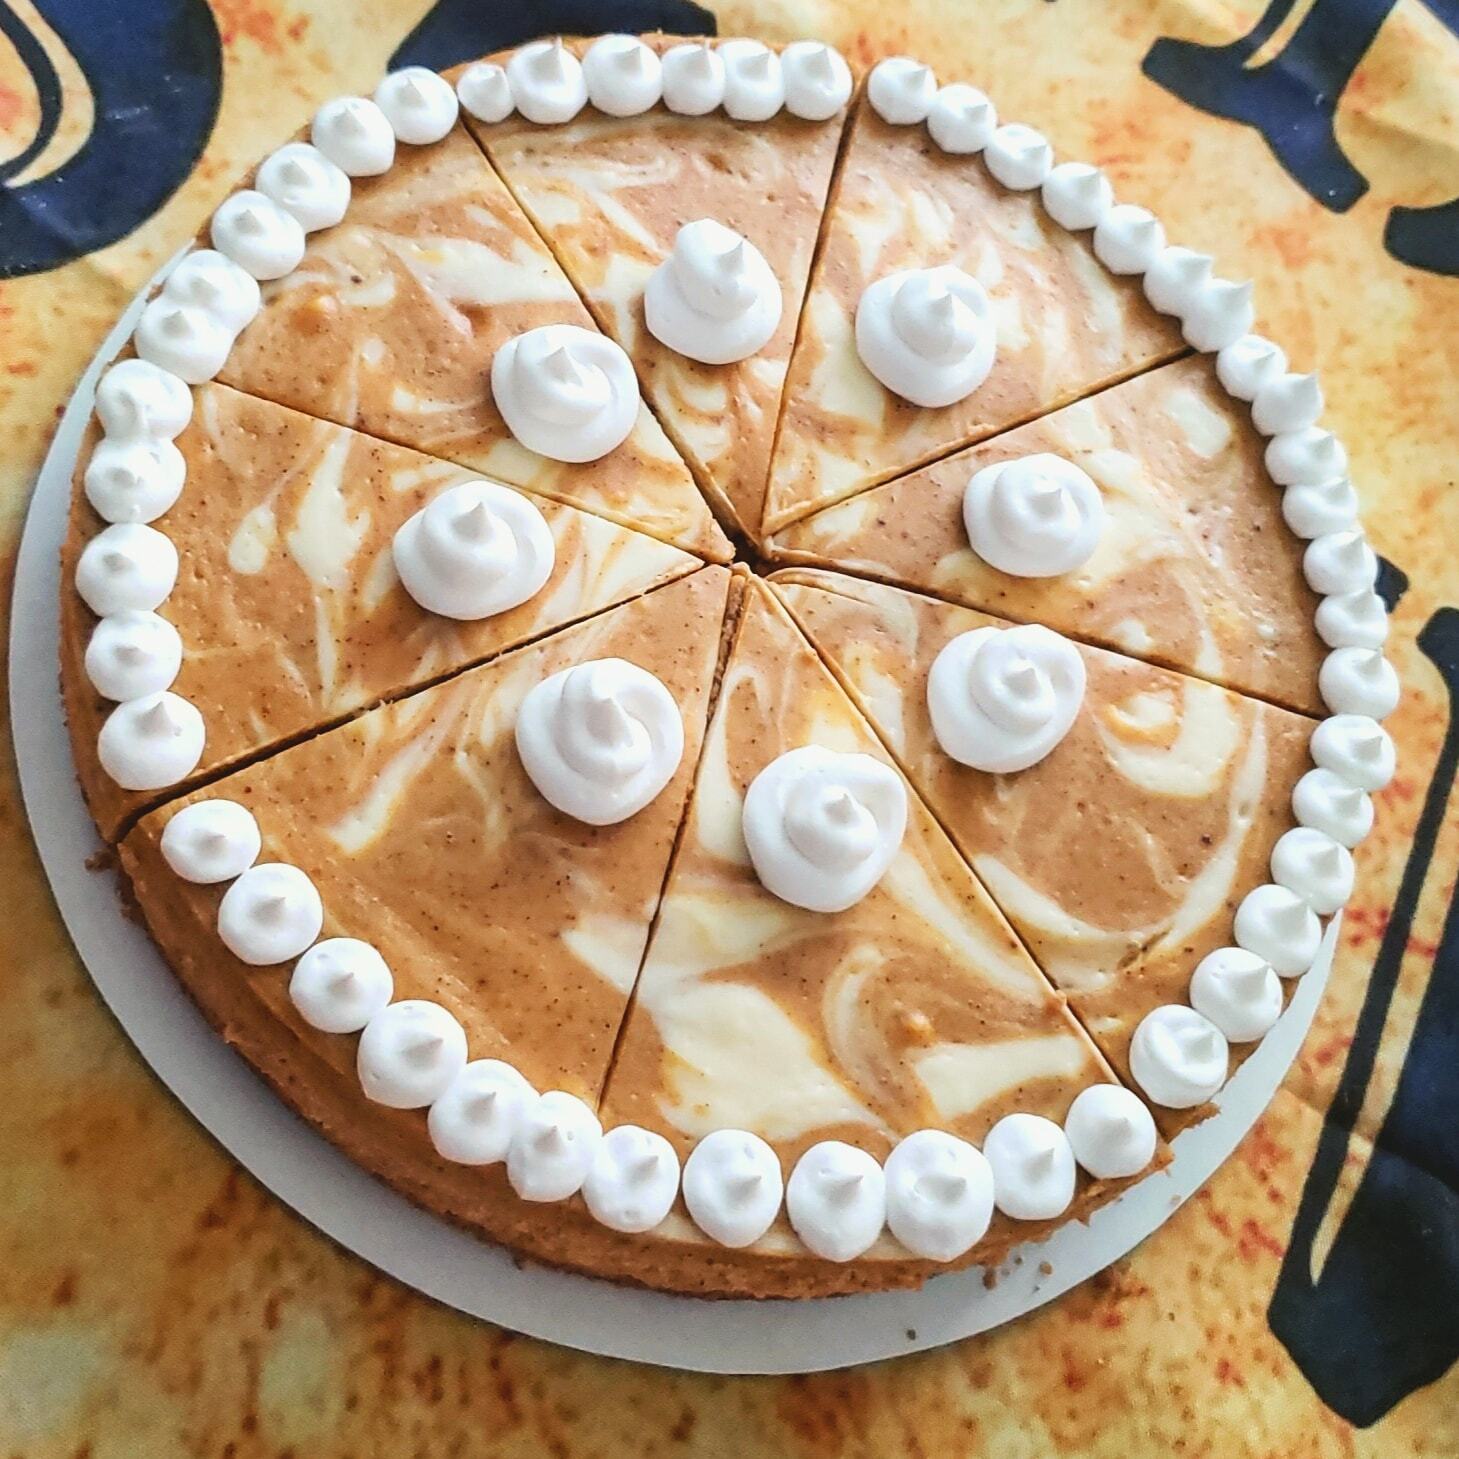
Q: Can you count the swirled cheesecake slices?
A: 8